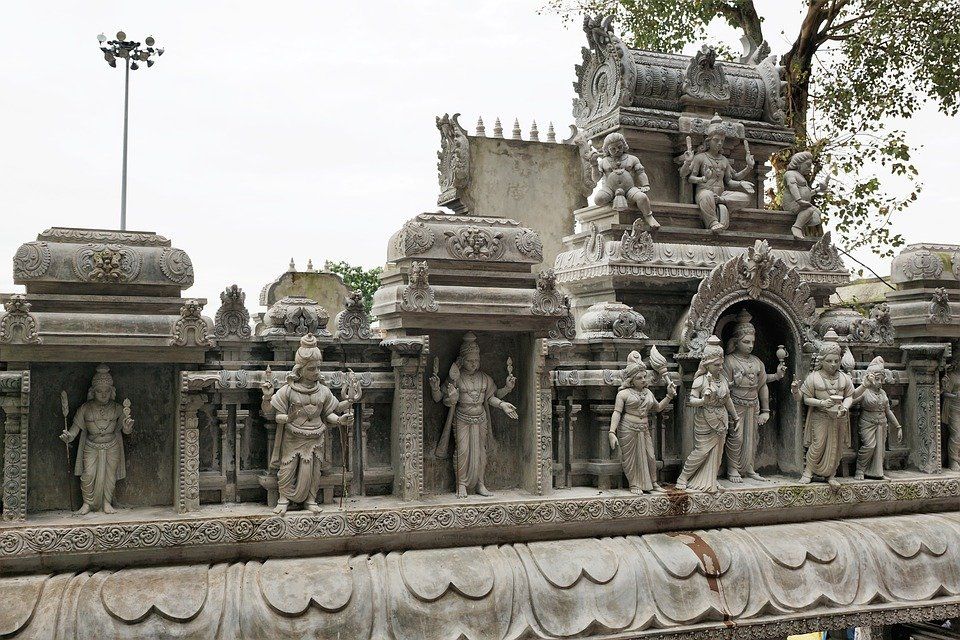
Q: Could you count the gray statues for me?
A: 12